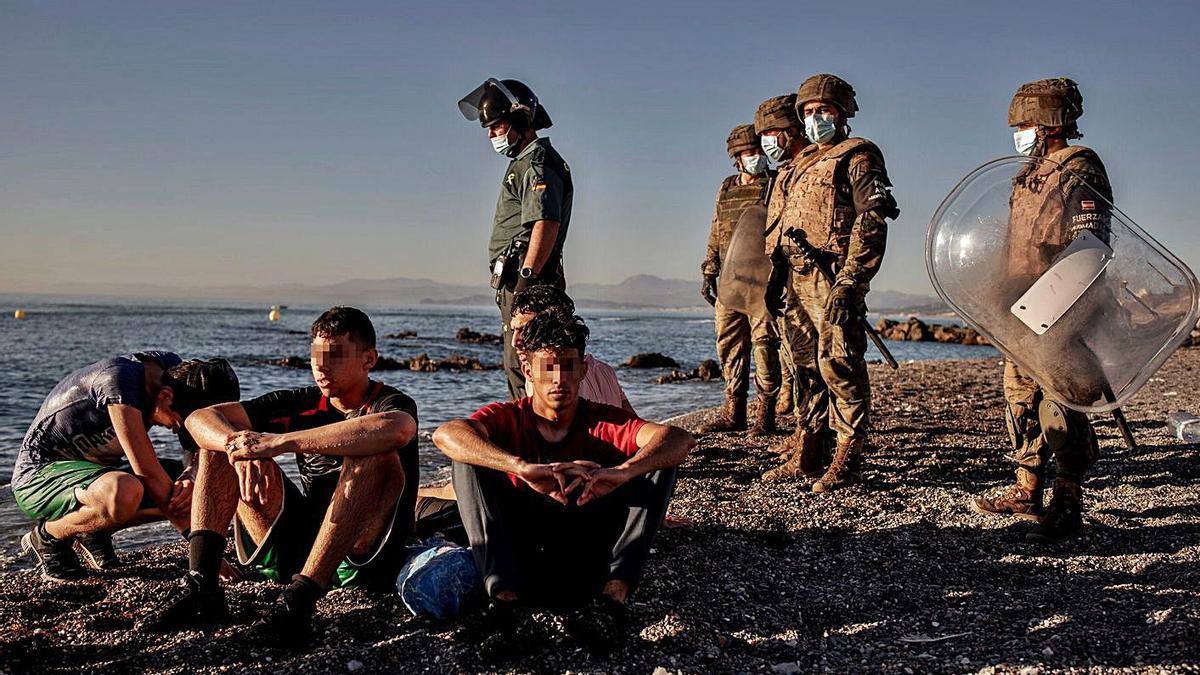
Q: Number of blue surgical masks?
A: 5